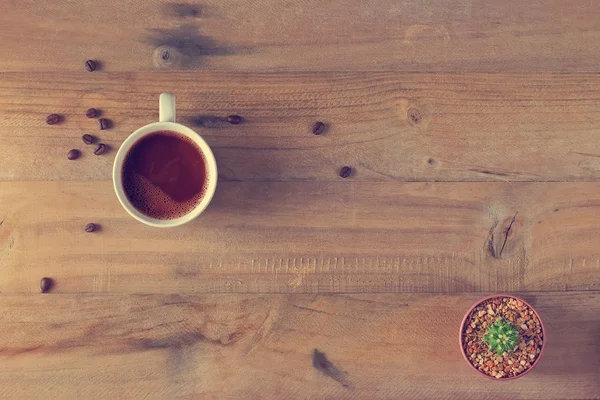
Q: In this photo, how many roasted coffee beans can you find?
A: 12